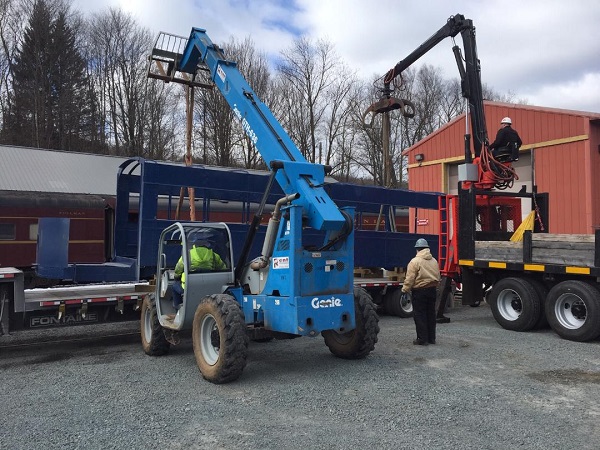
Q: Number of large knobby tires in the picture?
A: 3